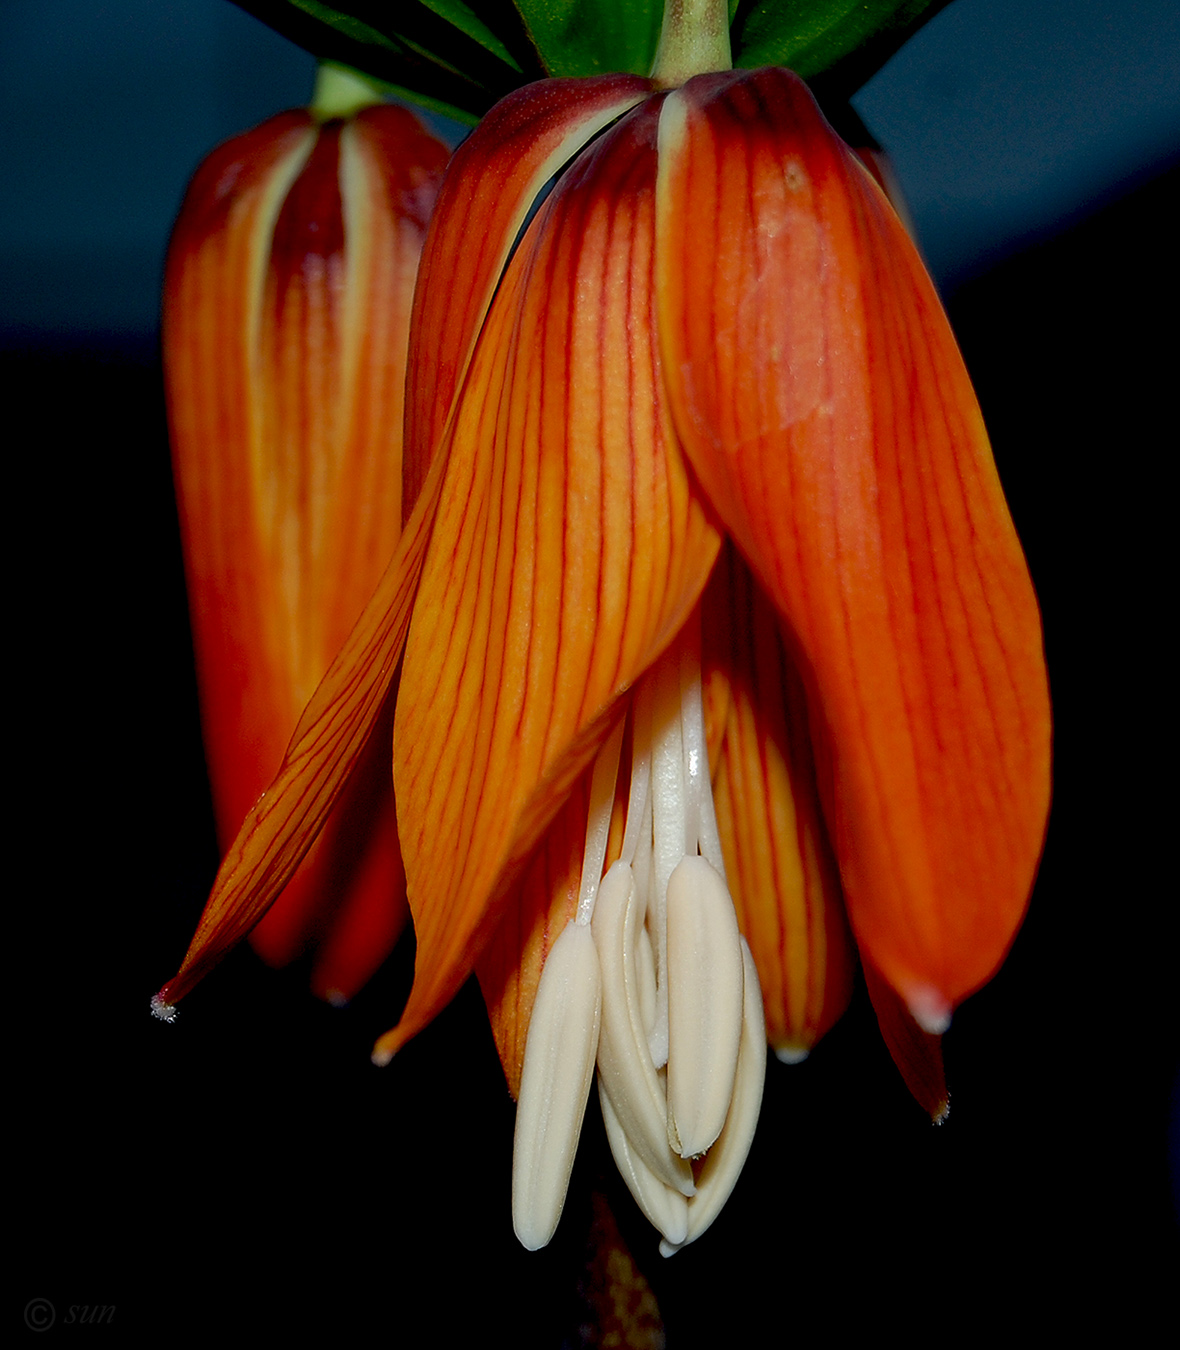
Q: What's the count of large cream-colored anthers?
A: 5